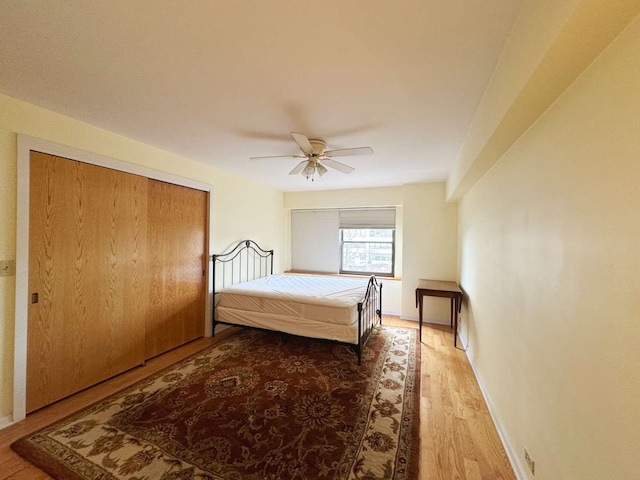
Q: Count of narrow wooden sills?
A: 1